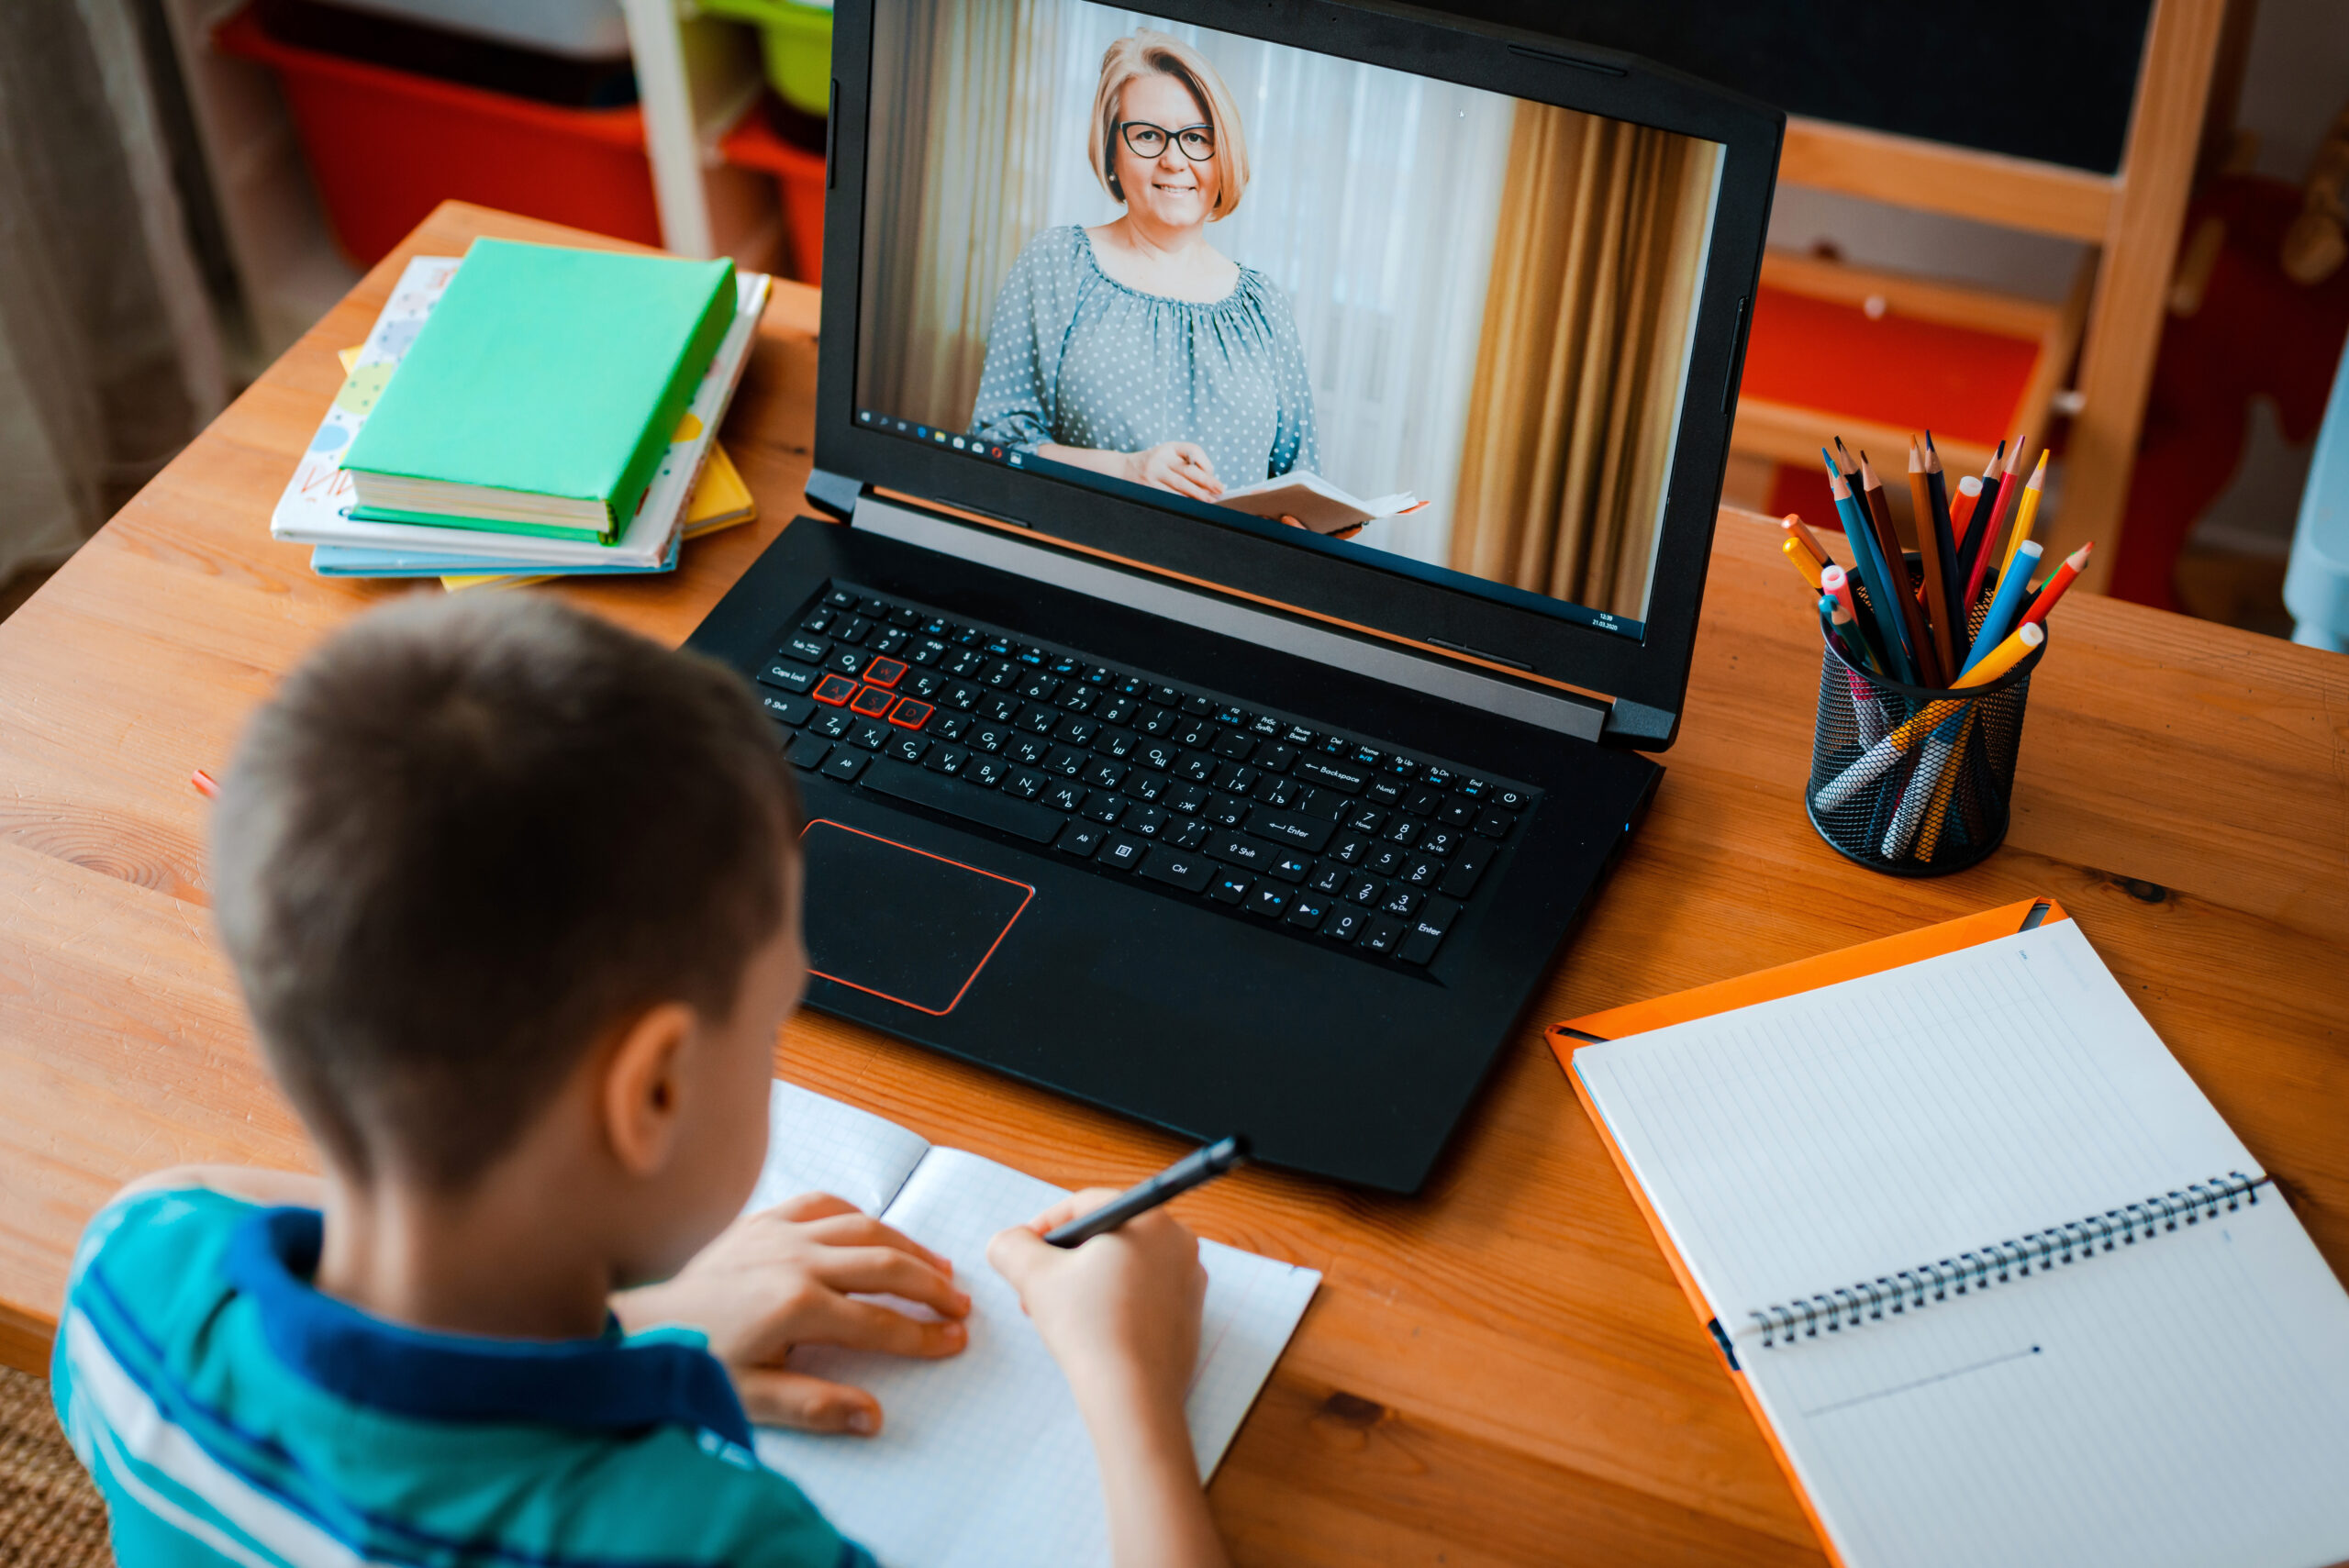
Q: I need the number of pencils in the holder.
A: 11